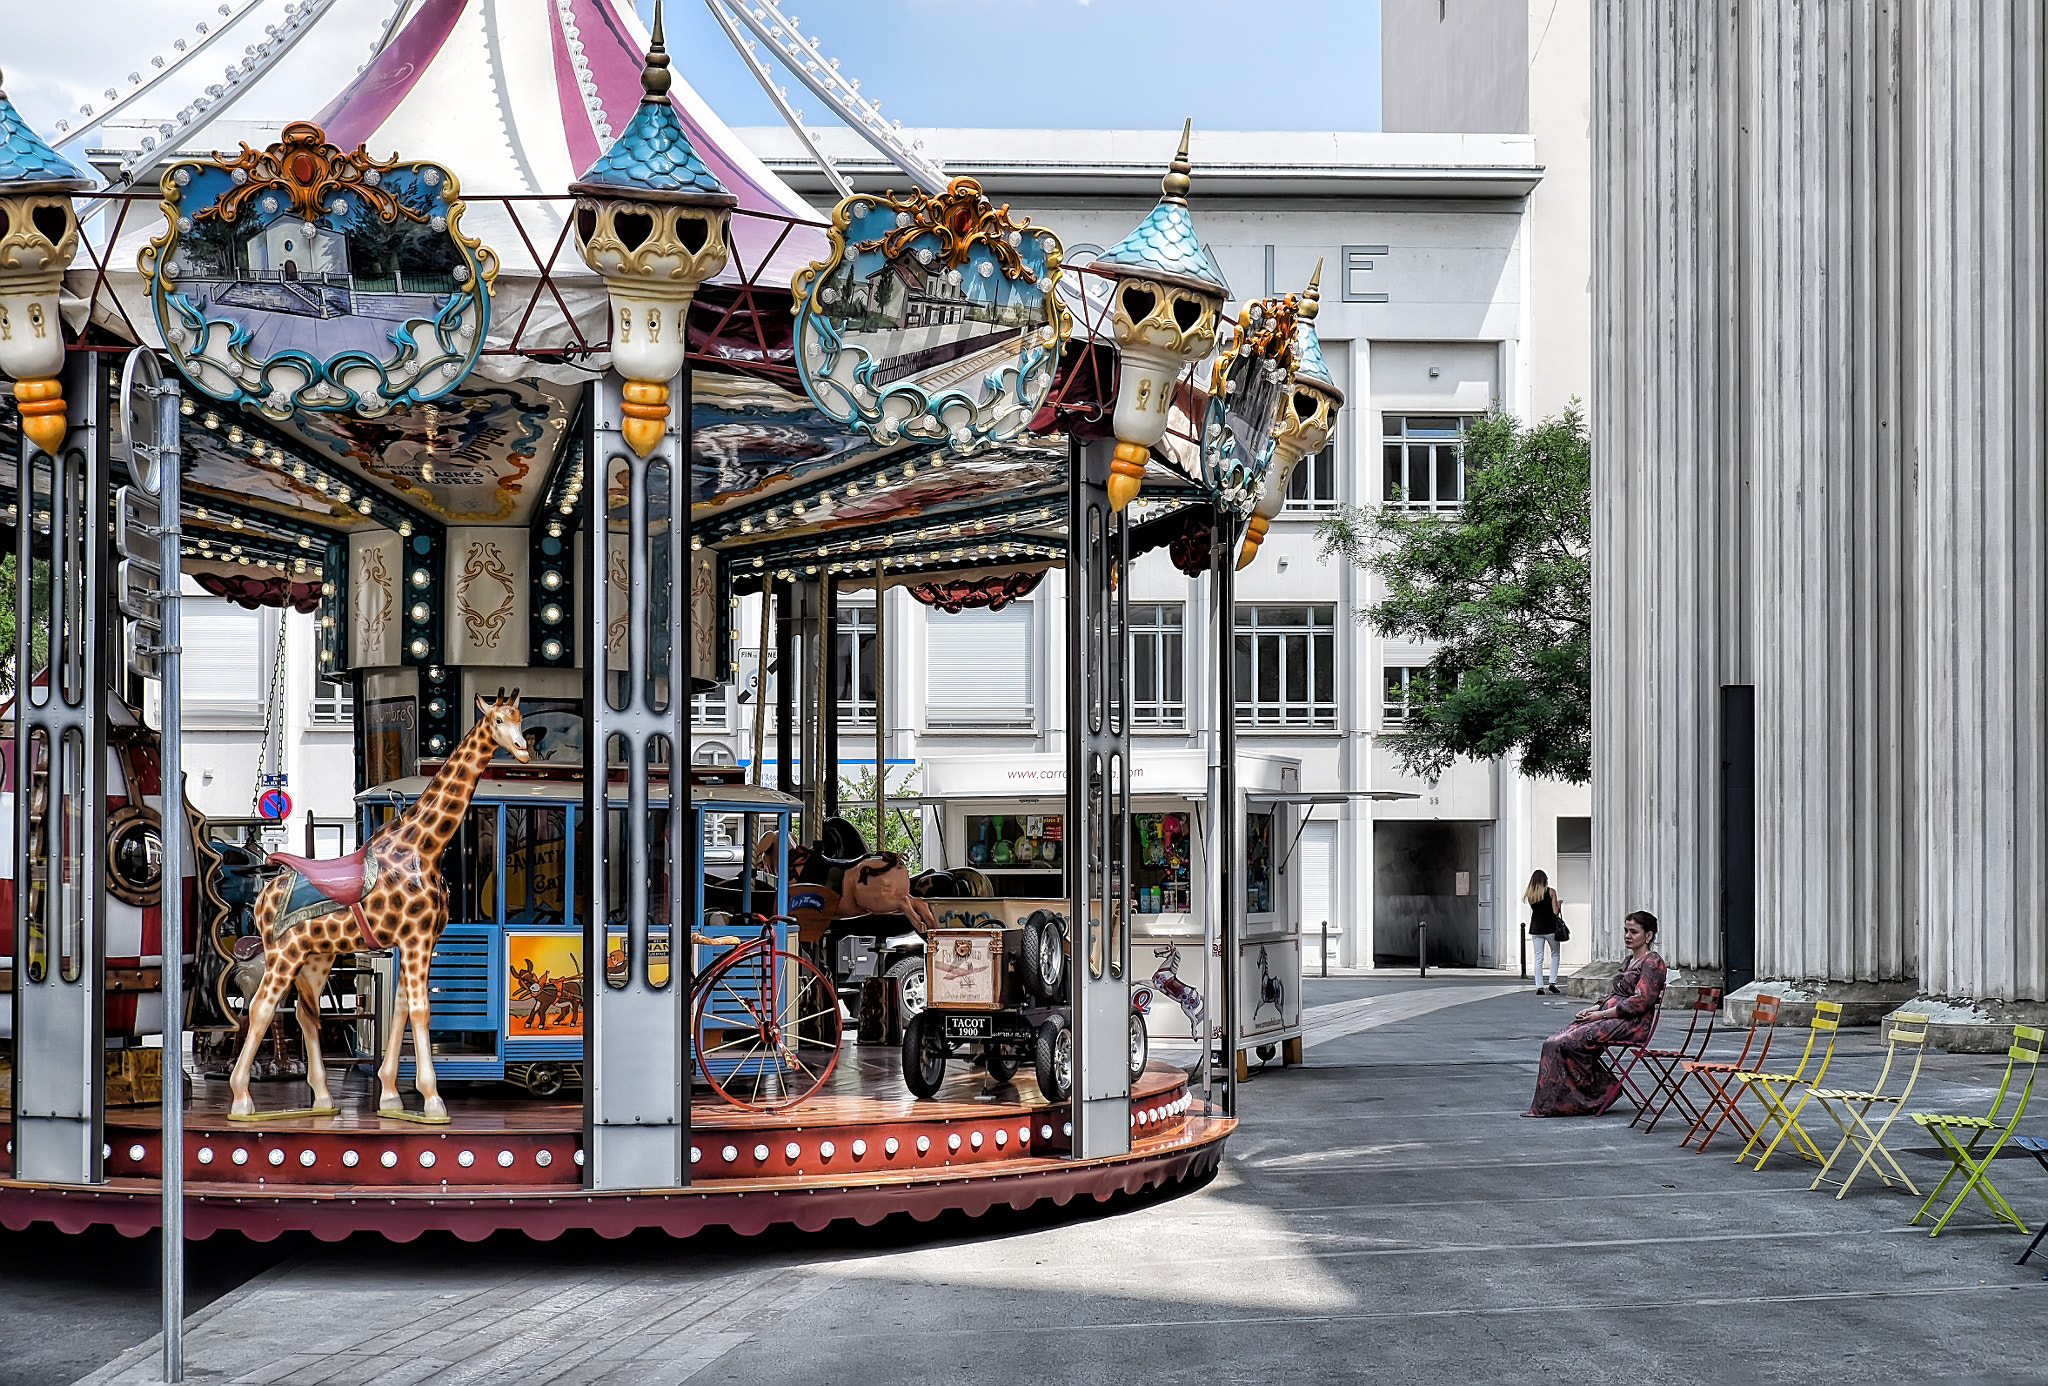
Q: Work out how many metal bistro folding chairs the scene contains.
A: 7